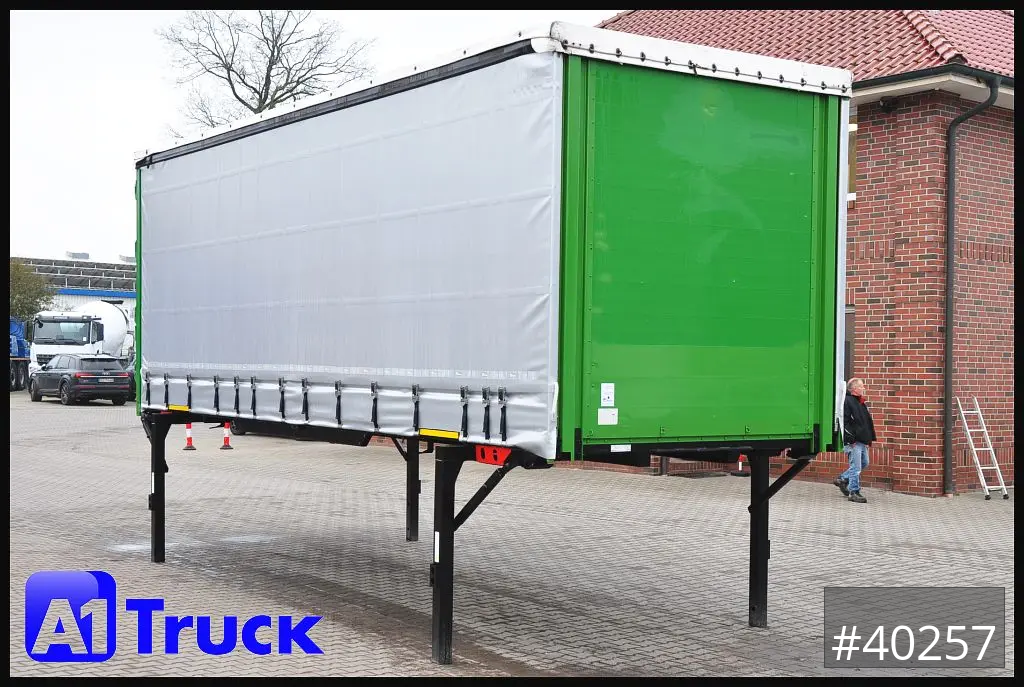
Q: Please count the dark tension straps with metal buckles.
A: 14